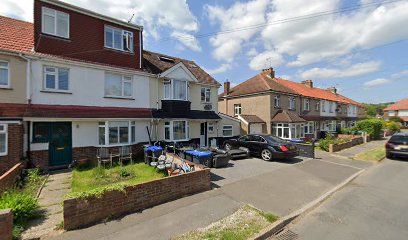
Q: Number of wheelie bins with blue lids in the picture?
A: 4